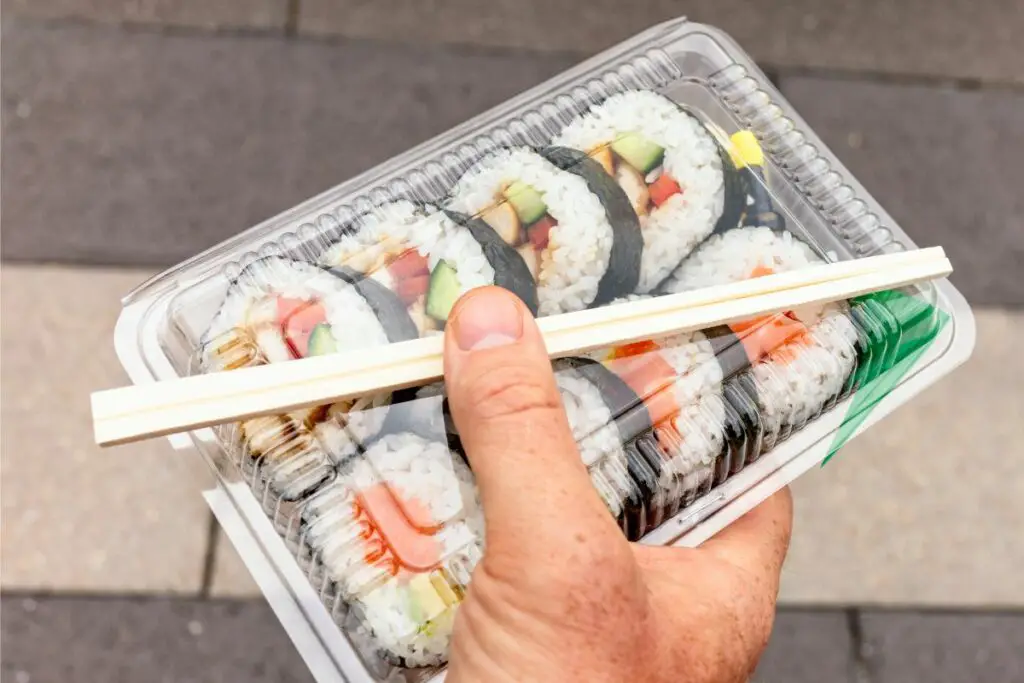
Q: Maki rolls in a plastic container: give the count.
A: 8